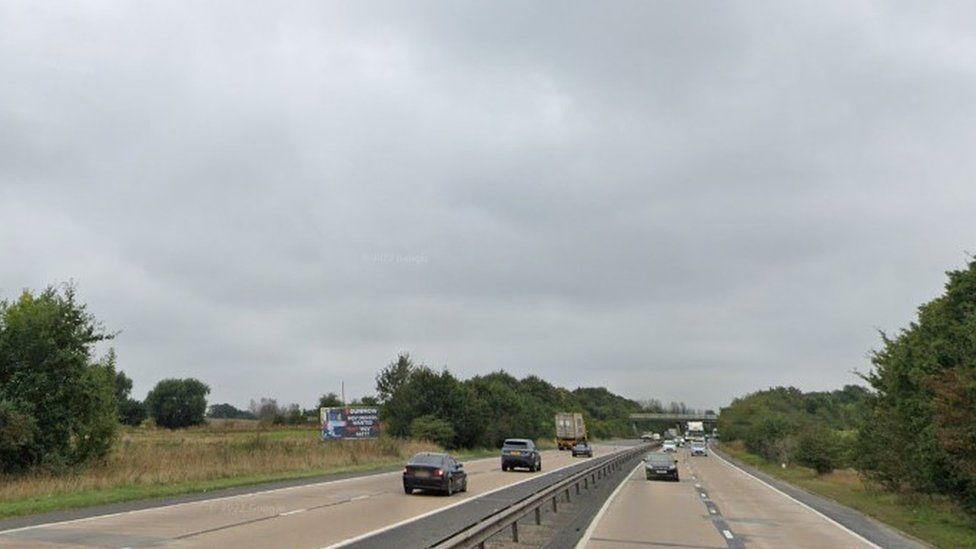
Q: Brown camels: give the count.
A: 0